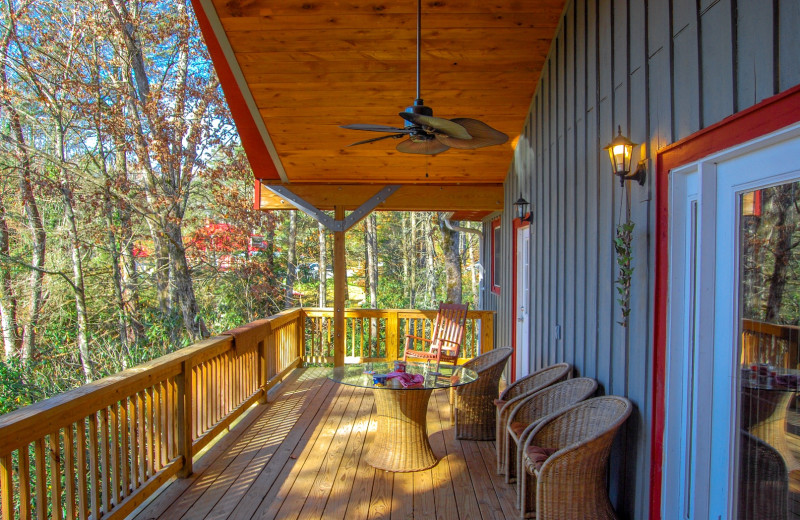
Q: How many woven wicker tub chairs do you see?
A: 4